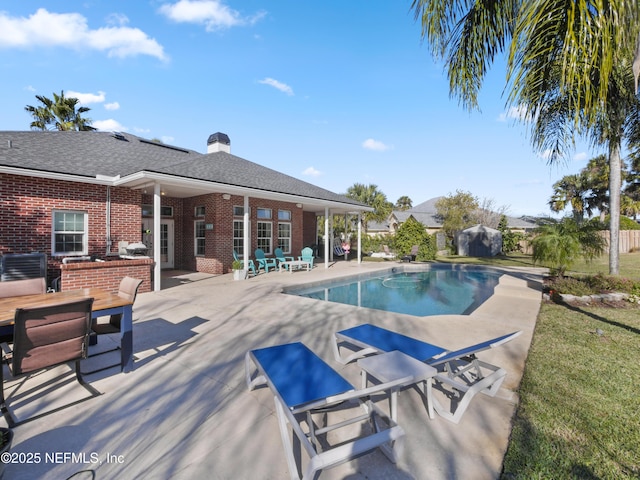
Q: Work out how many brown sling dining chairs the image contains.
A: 3